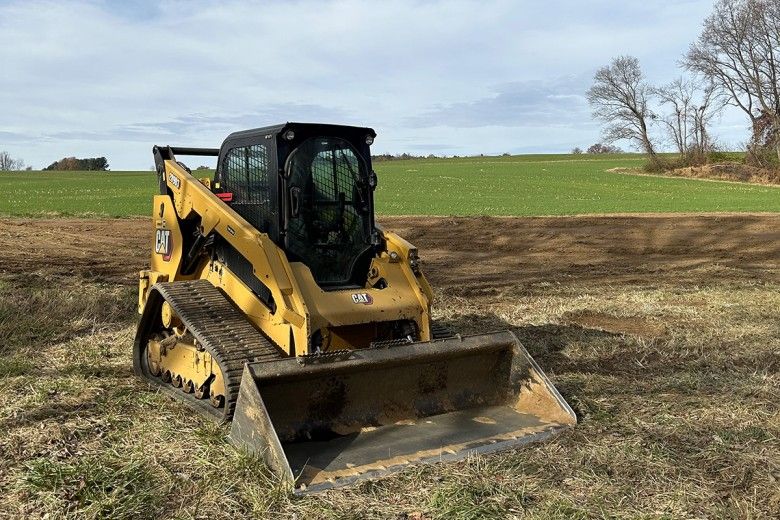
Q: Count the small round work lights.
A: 2